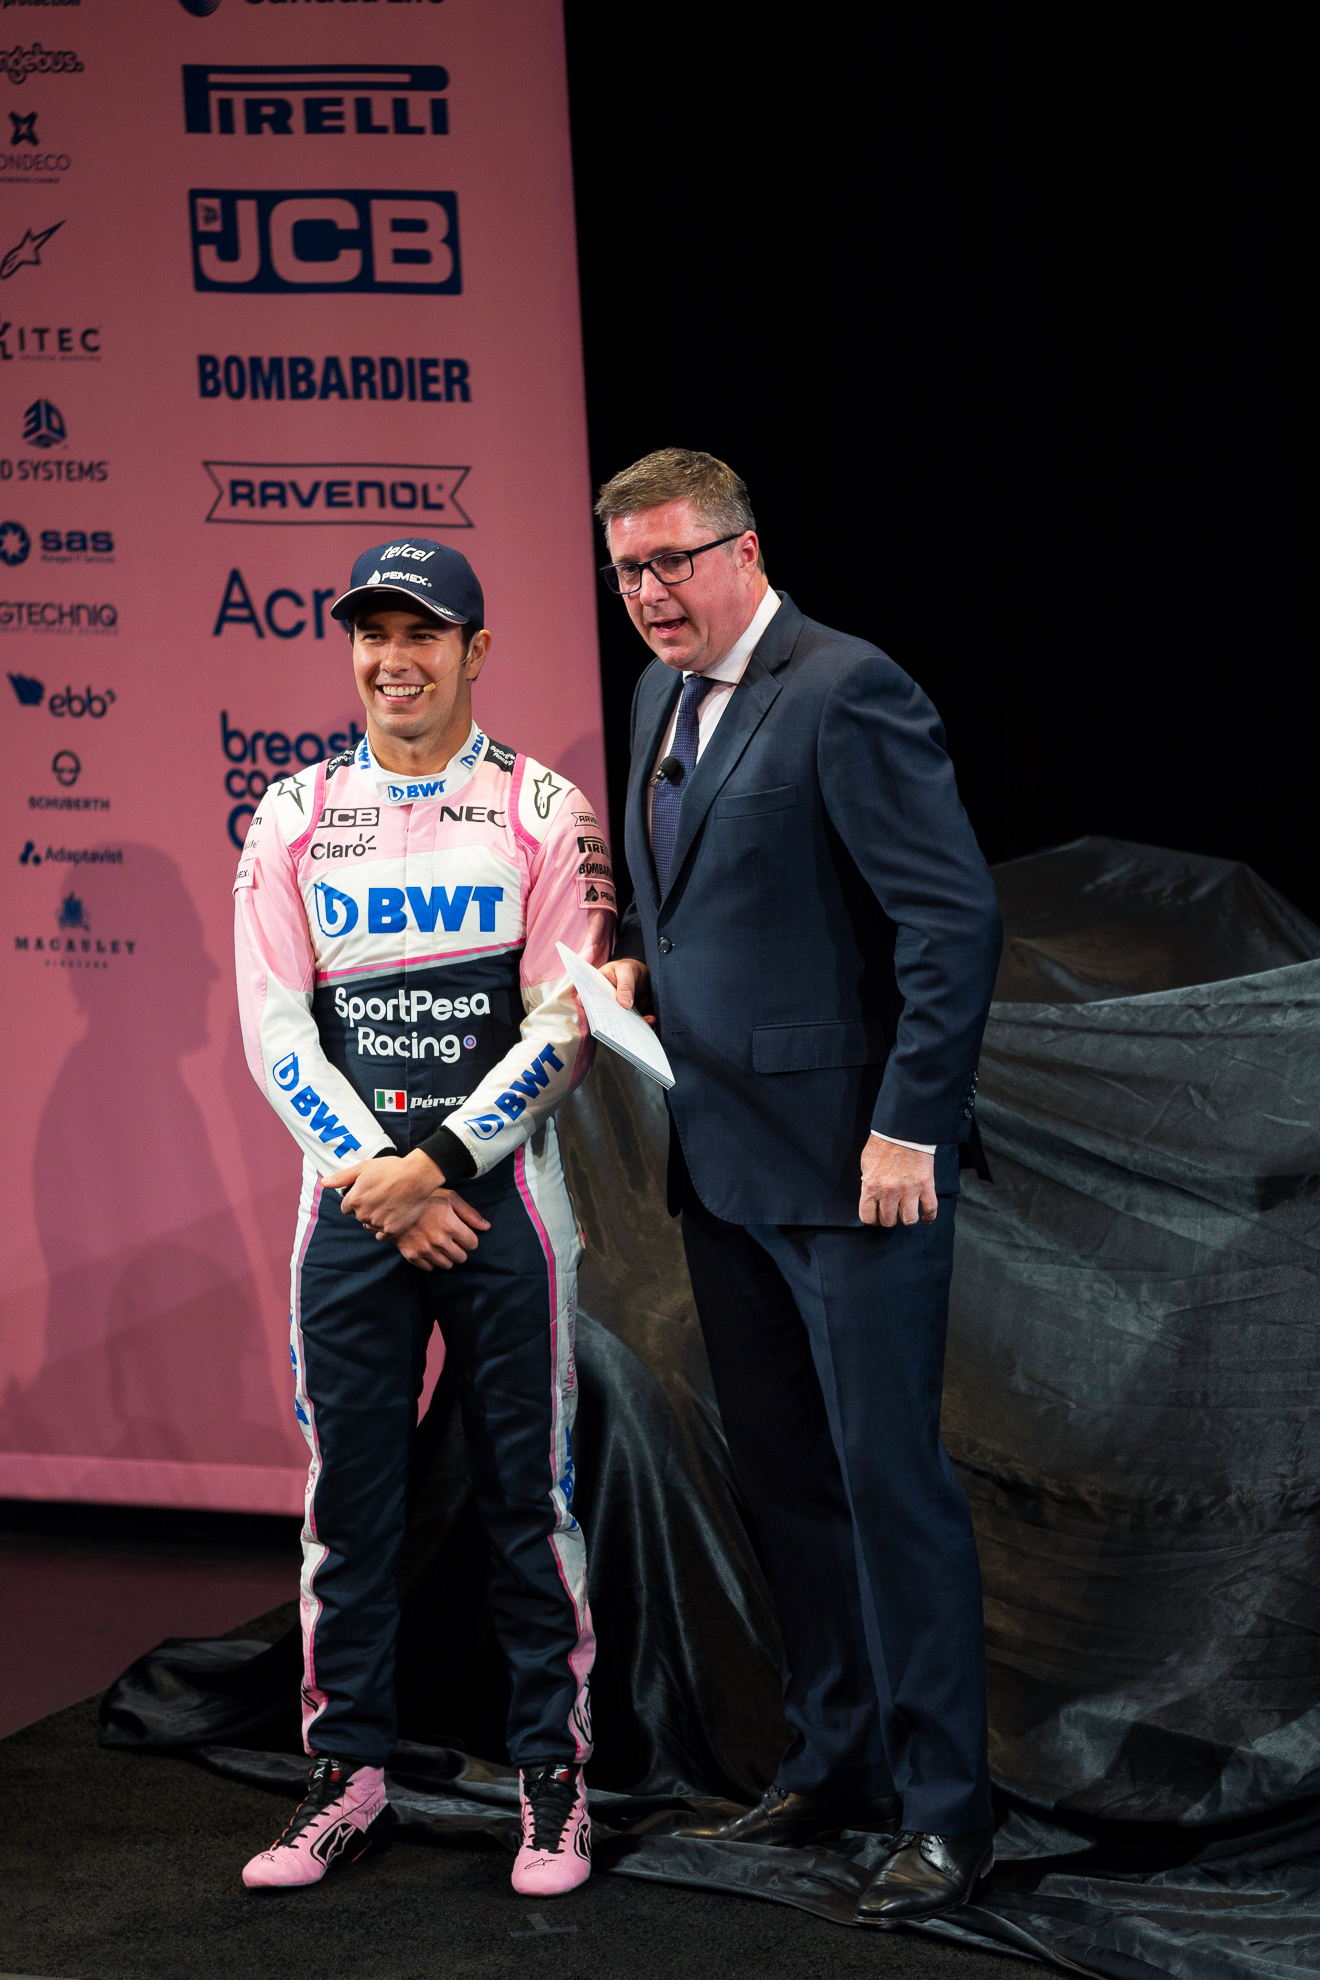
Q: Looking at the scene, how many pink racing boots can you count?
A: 2